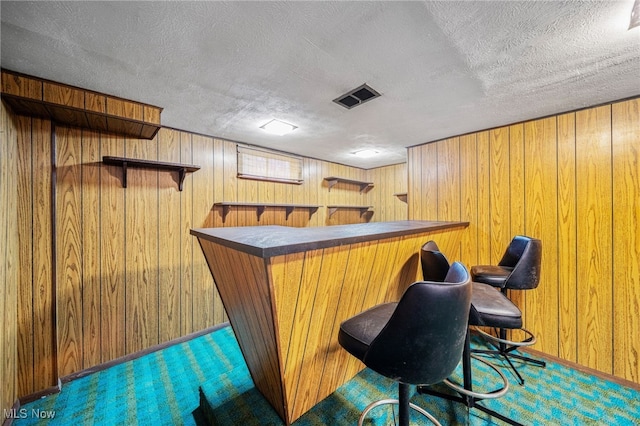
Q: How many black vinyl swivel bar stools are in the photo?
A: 3